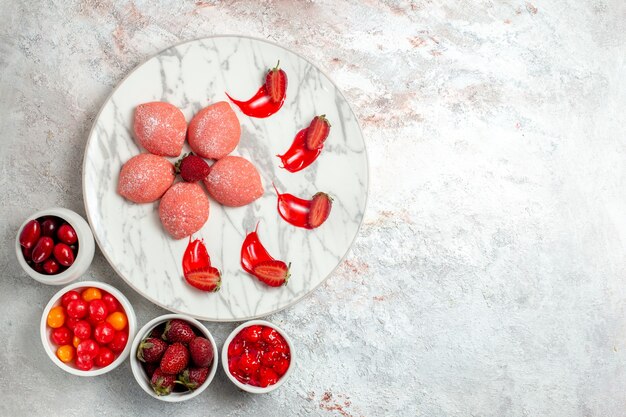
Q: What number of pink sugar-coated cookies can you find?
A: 5